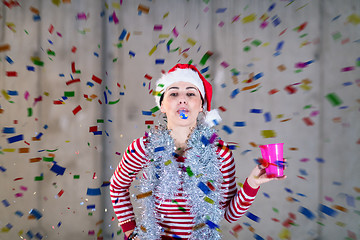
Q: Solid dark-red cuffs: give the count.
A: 2